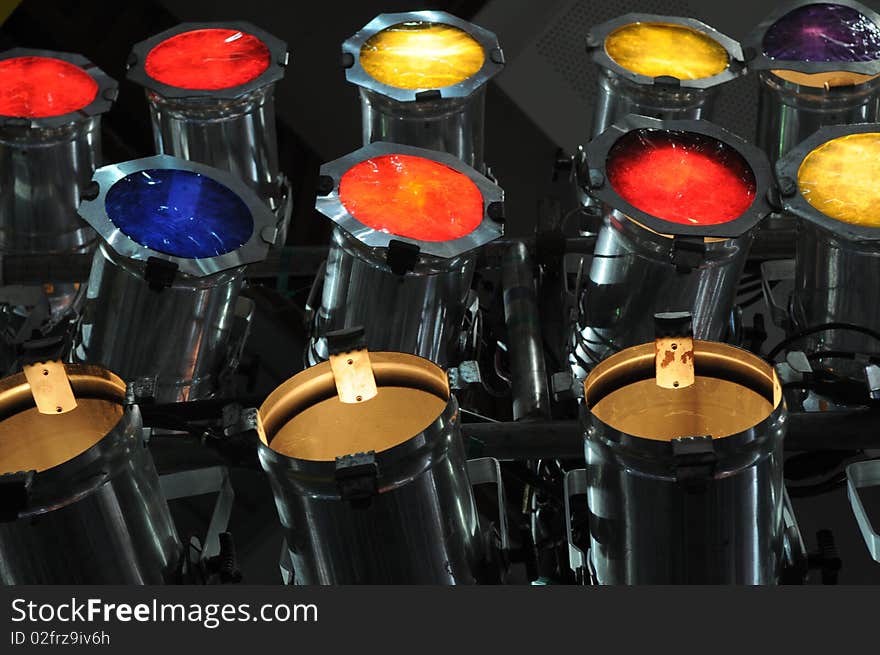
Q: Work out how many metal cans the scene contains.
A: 12